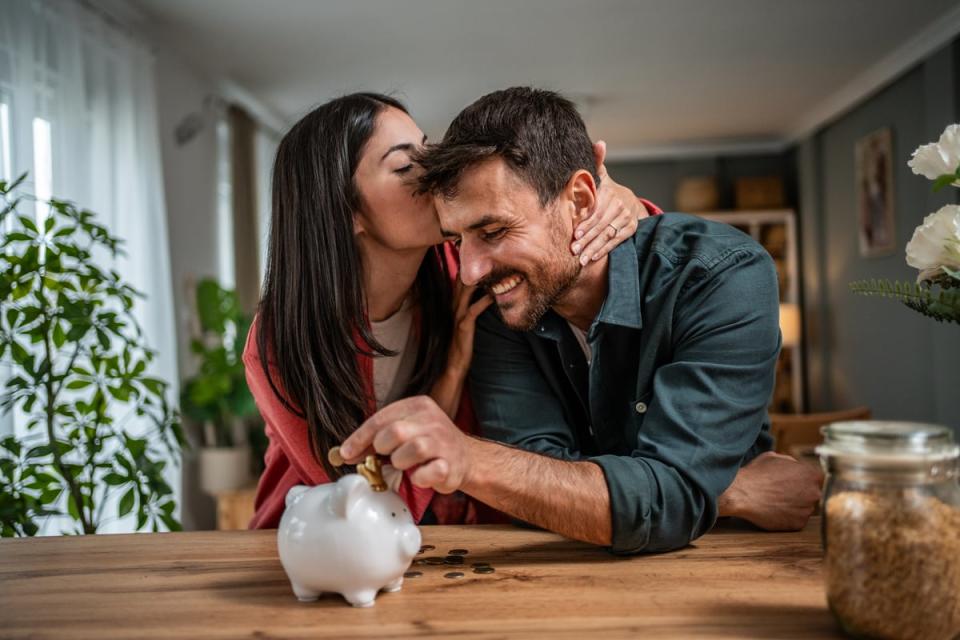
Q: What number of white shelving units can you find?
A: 1